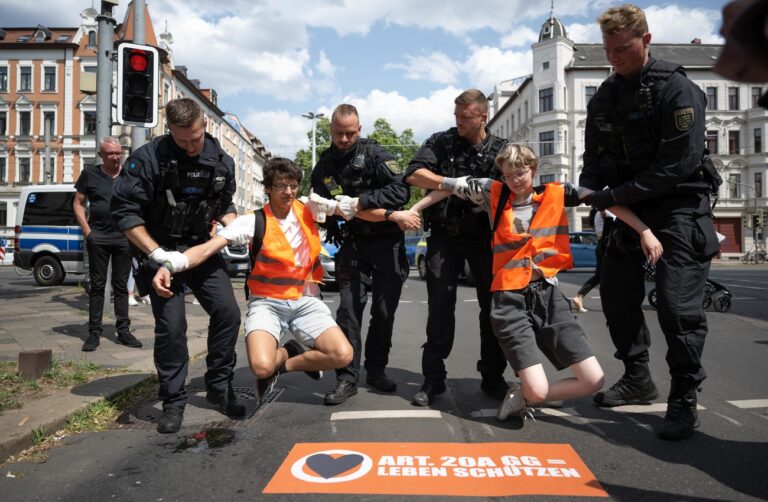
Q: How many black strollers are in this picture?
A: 1